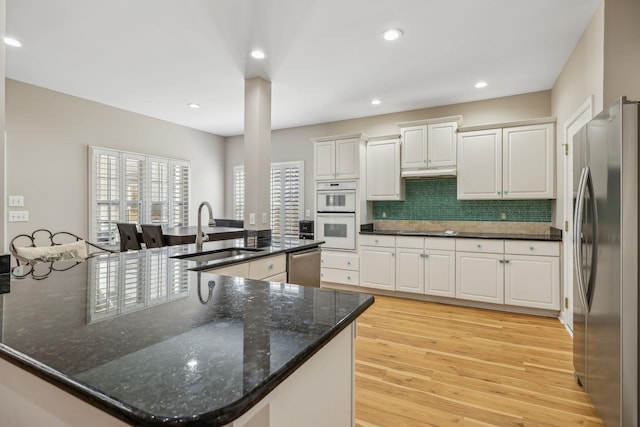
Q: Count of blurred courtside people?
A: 0